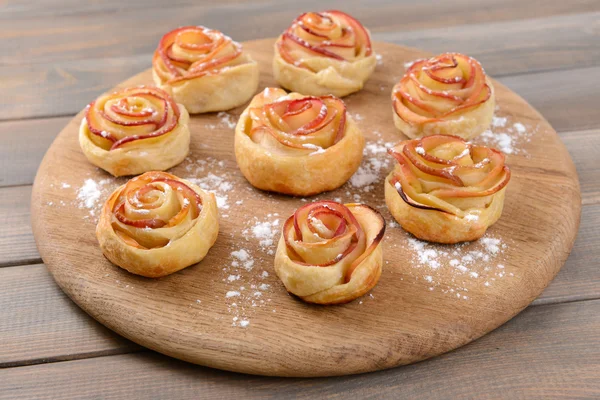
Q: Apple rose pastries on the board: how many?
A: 8